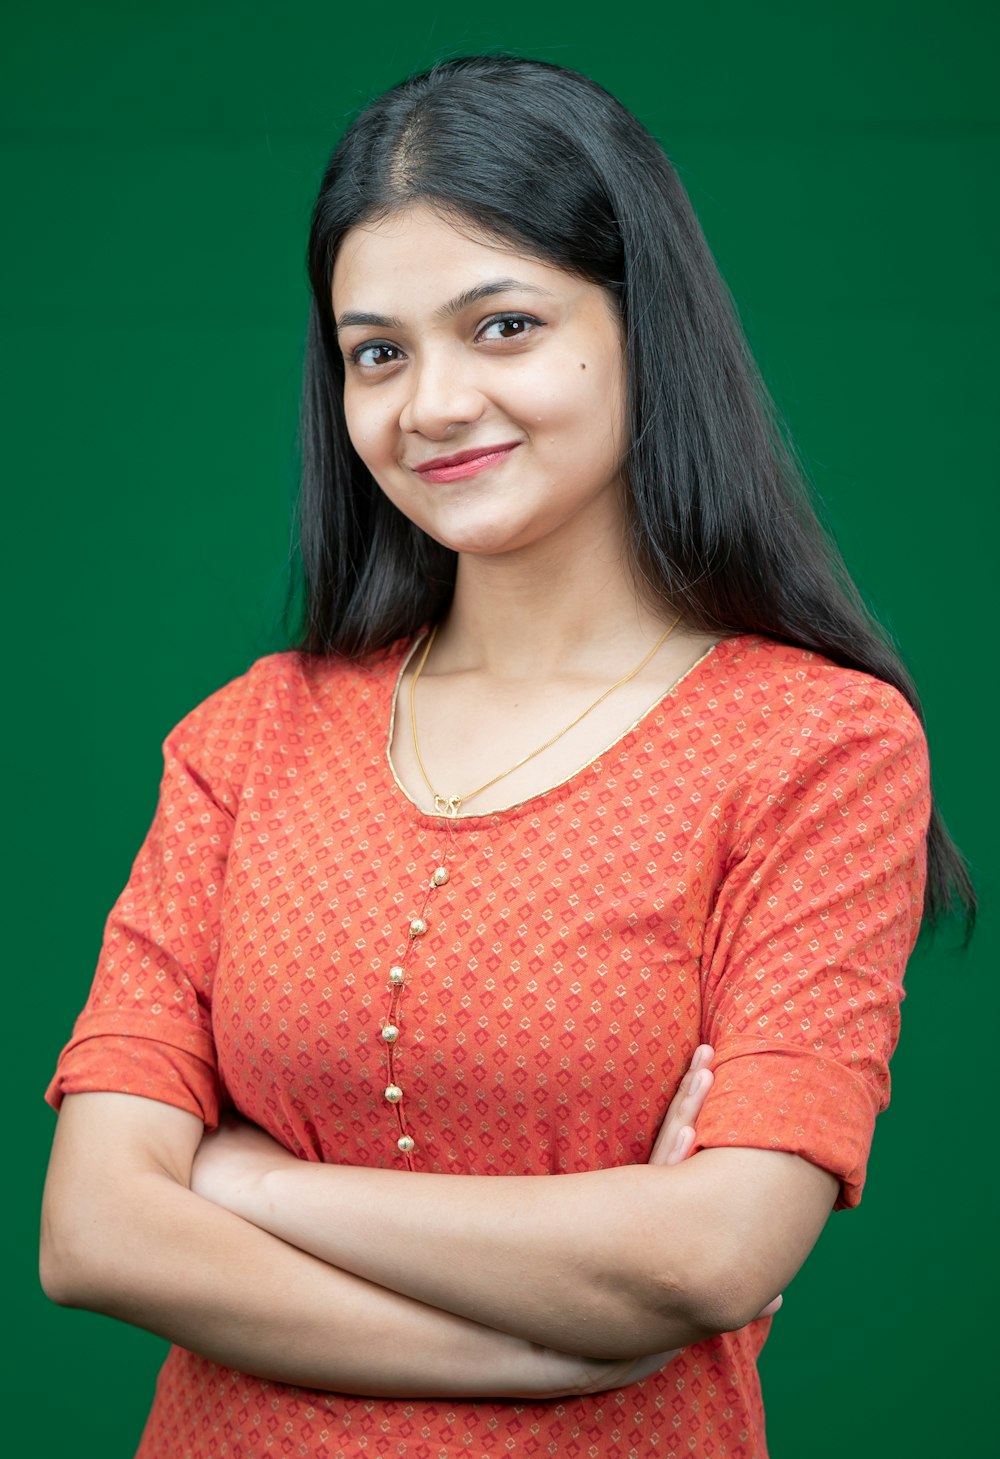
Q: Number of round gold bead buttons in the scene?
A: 6